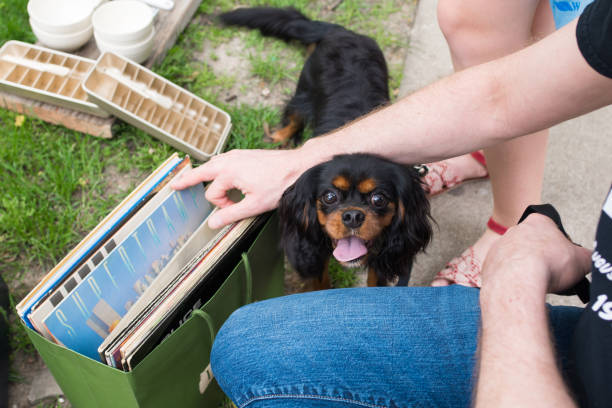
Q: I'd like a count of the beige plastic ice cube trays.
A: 2